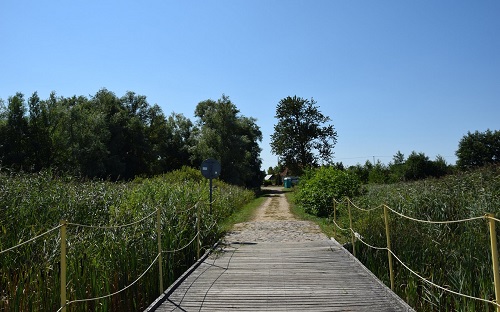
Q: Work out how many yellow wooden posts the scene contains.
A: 7